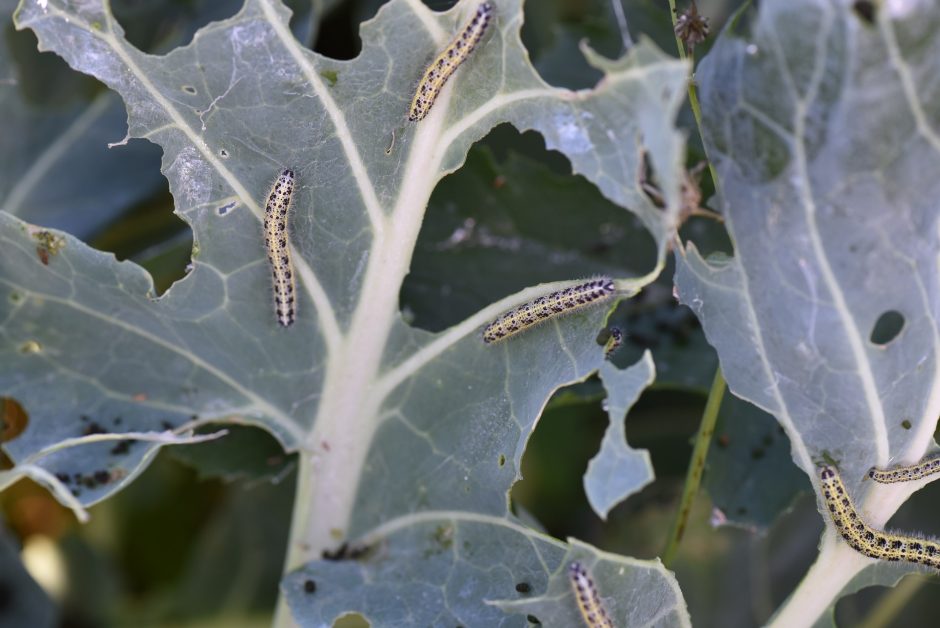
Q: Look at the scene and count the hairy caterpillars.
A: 7